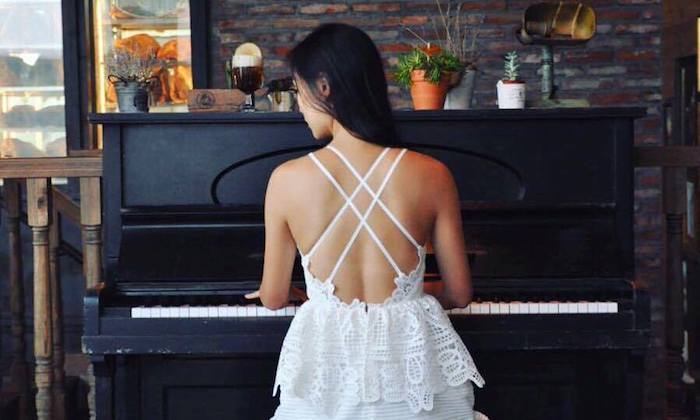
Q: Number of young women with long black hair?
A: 1